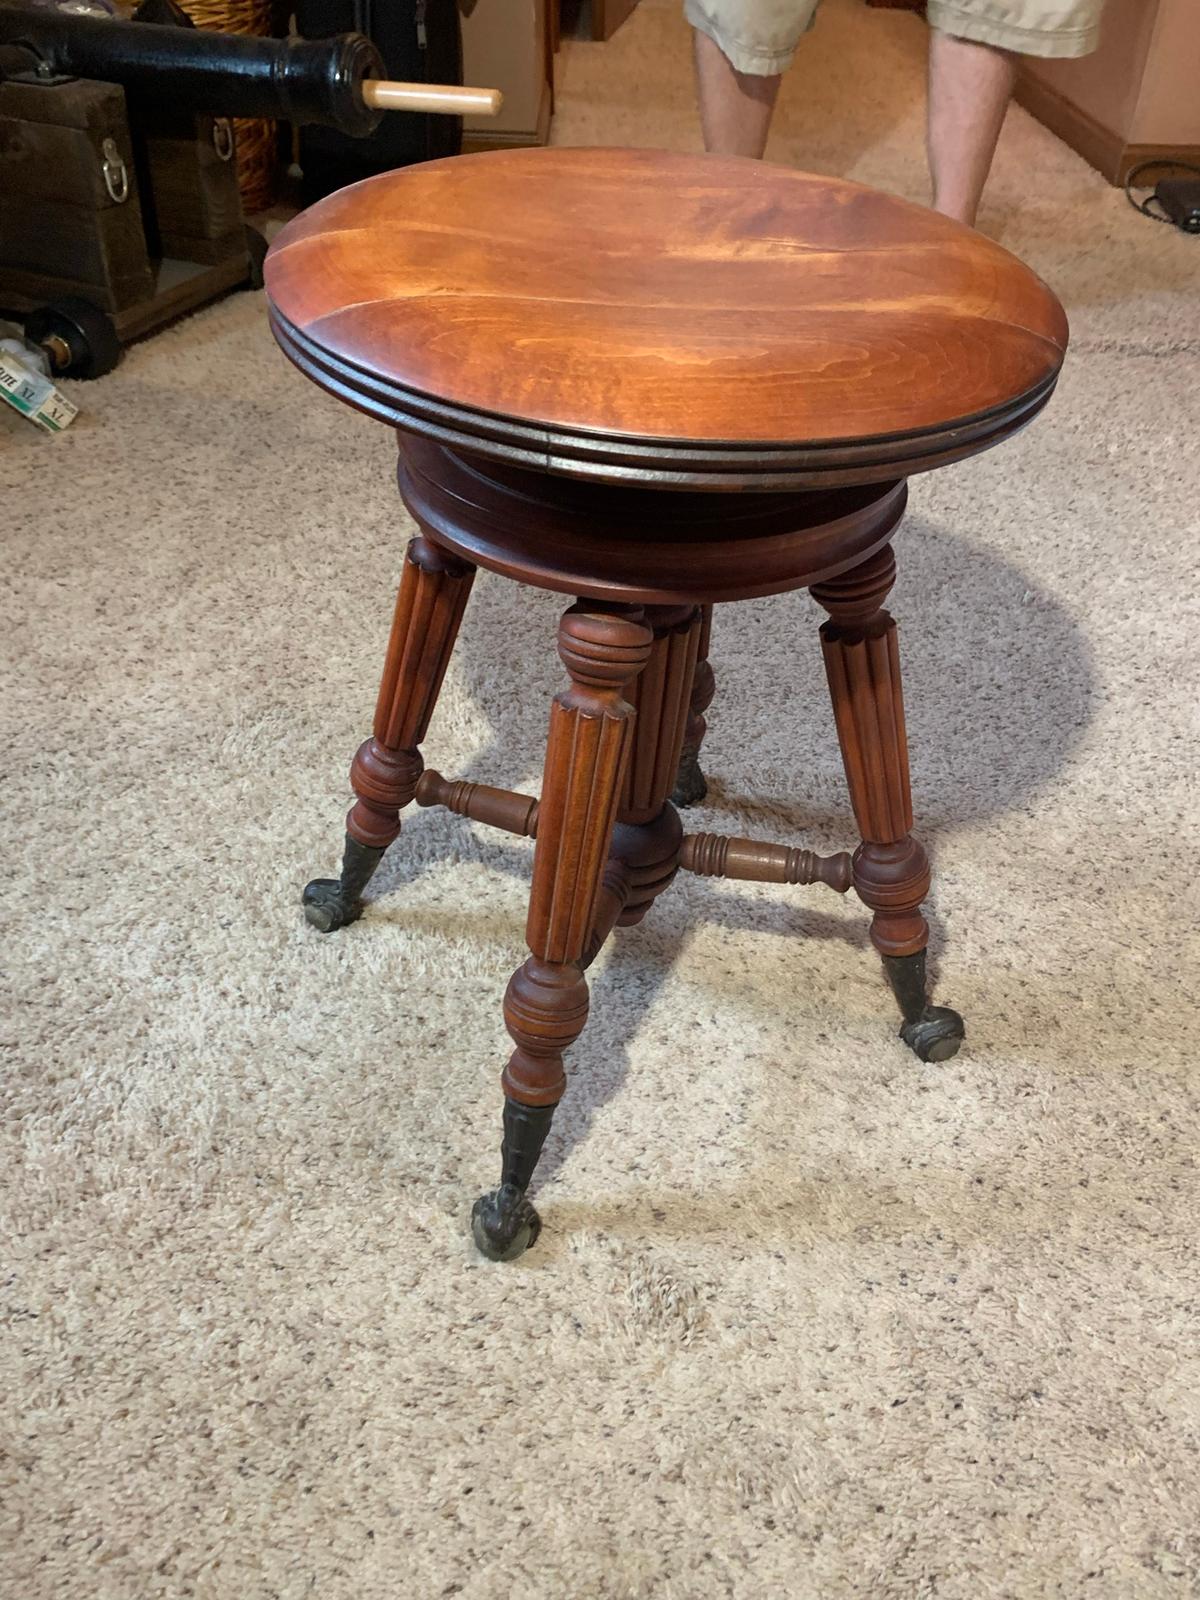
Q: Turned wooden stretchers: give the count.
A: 3